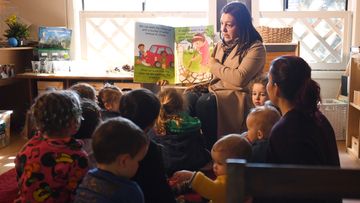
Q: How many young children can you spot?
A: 10